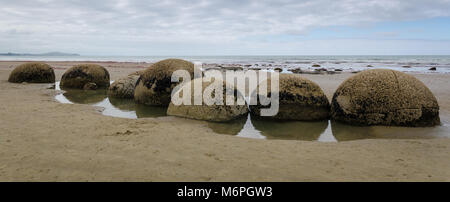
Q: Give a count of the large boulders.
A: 7